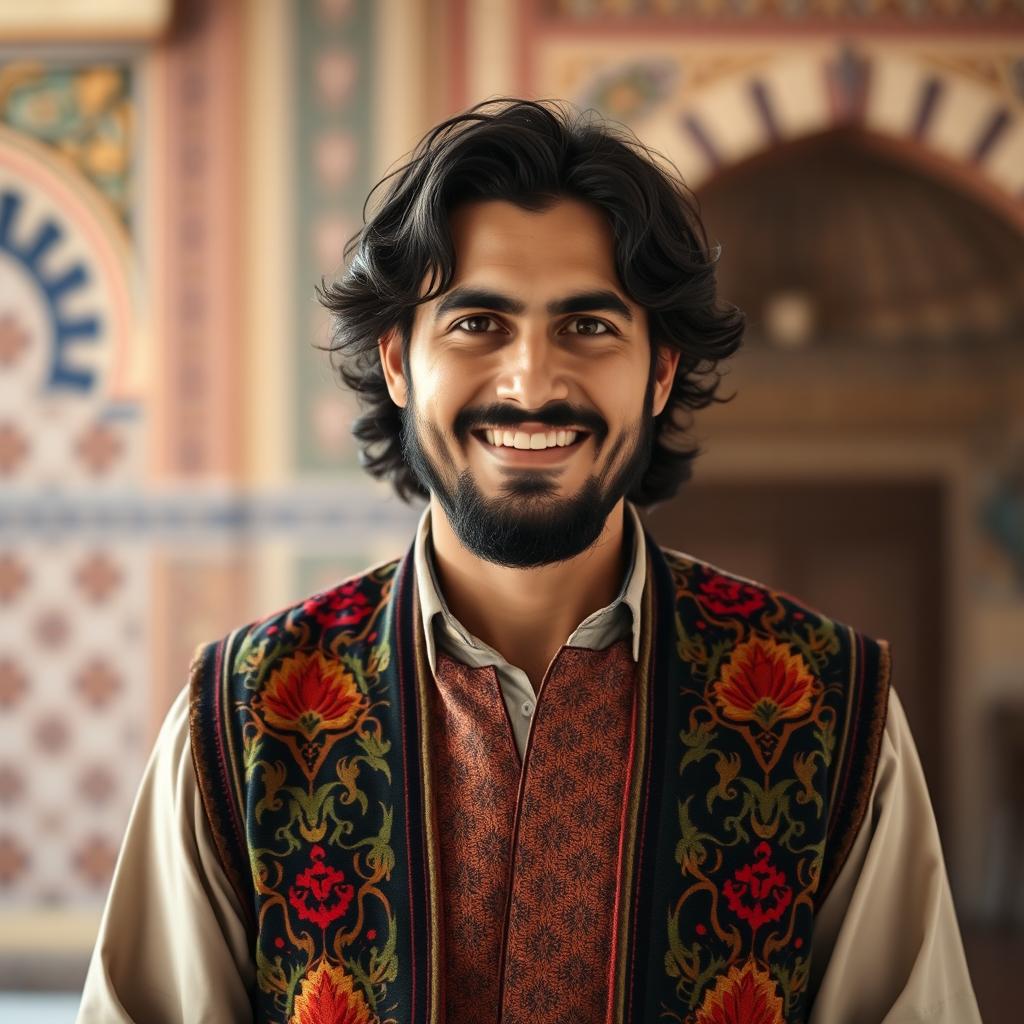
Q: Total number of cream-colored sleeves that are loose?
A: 2